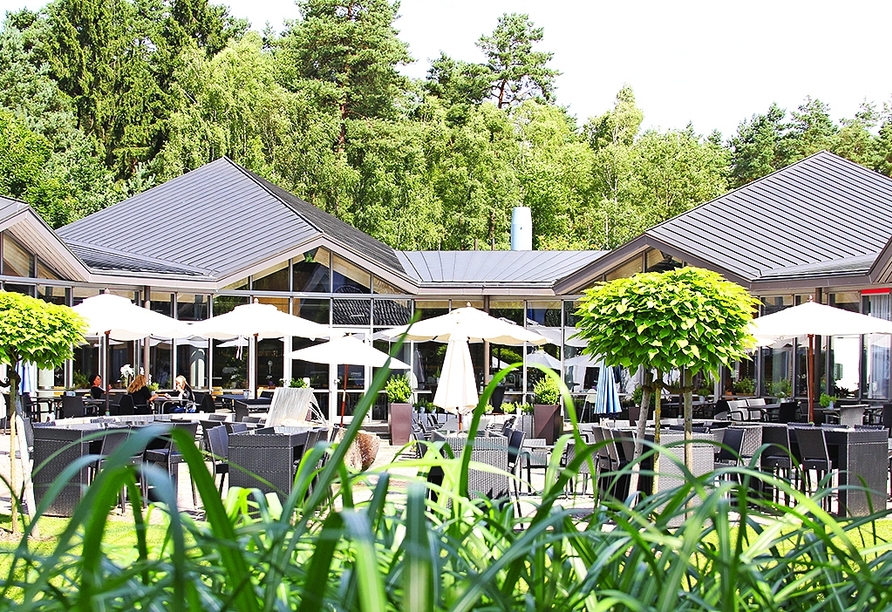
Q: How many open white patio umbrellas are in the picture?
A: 5